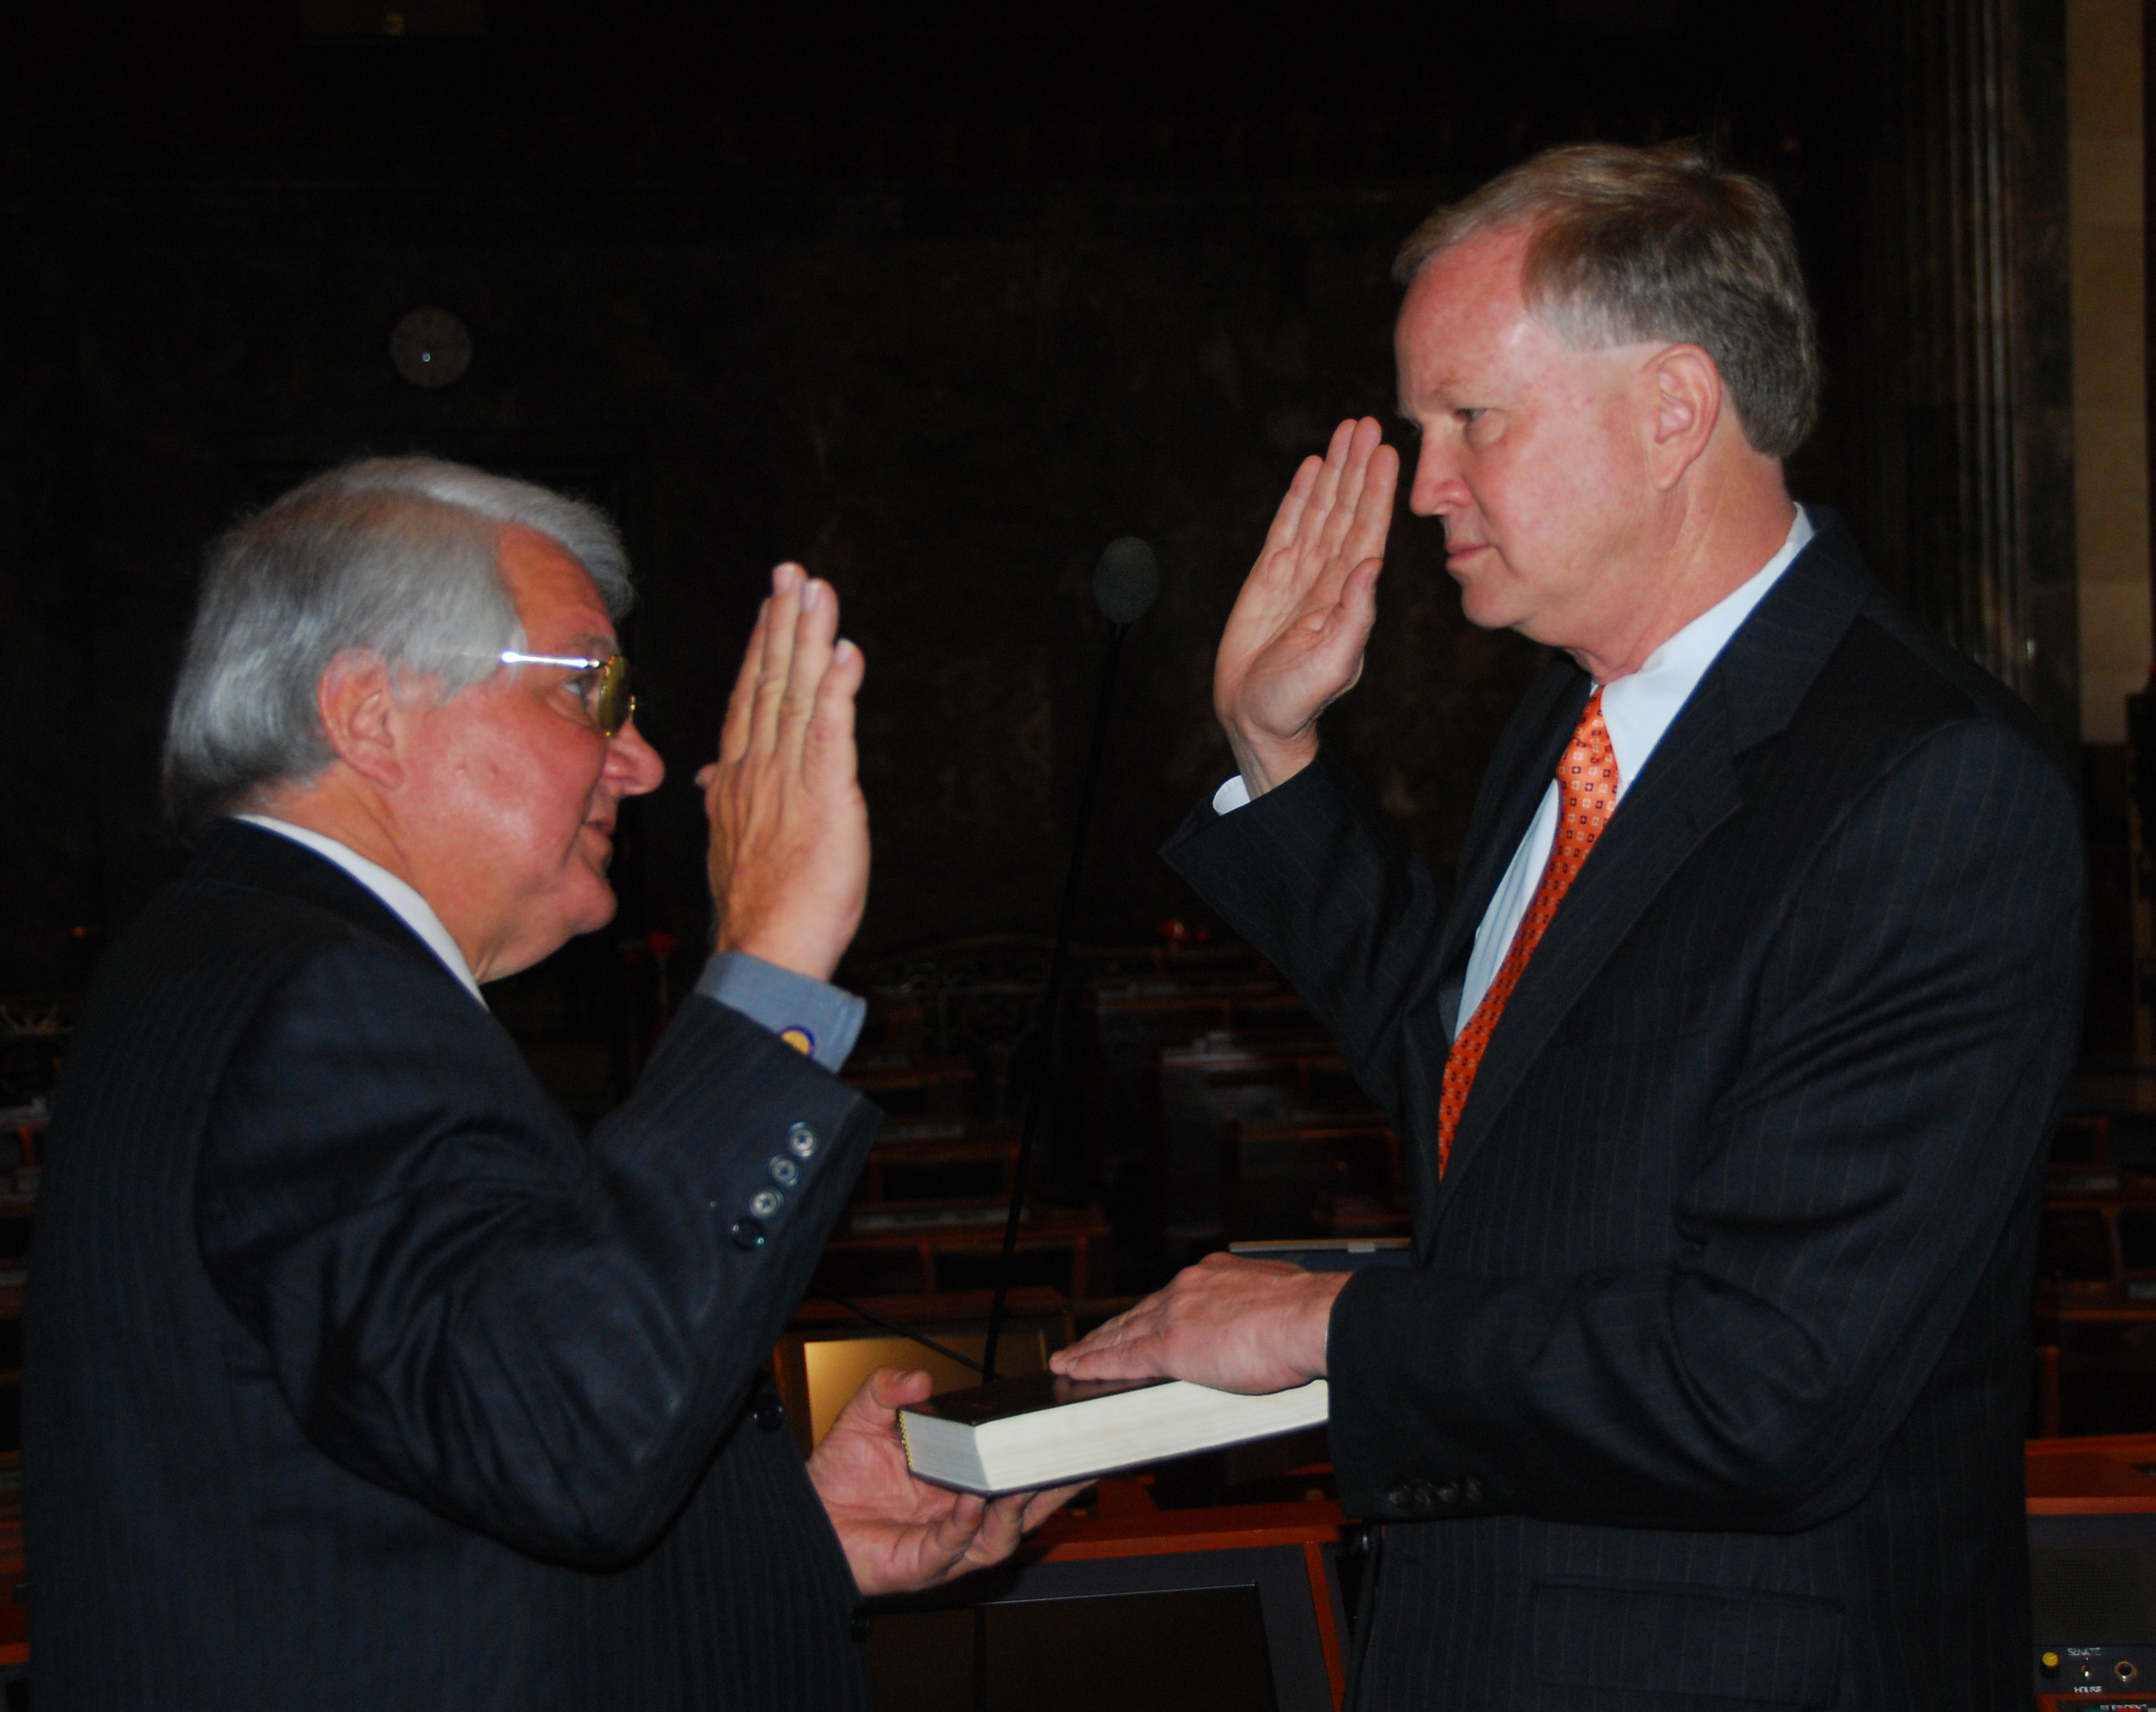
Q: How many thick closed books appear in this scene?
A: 1